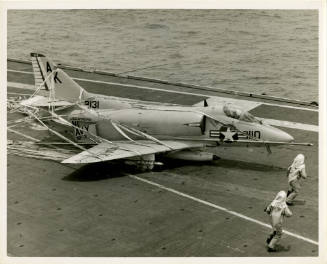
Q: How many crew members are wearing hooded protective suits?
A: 2